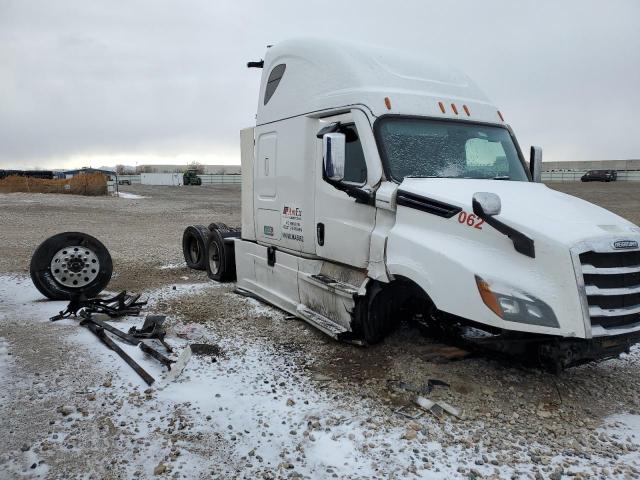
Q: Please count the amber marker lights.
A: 5